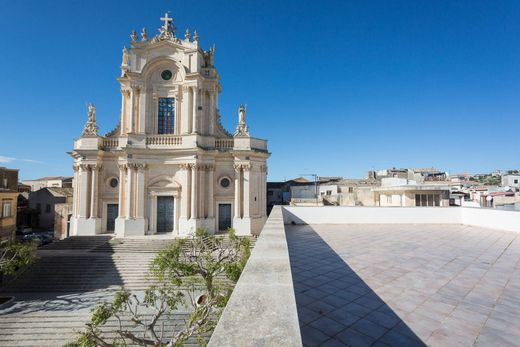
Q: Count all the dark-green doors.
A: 3